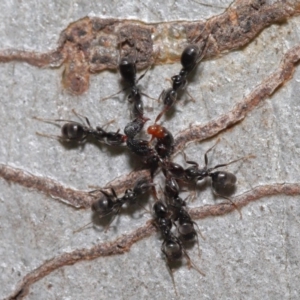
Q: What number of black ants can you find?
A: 7